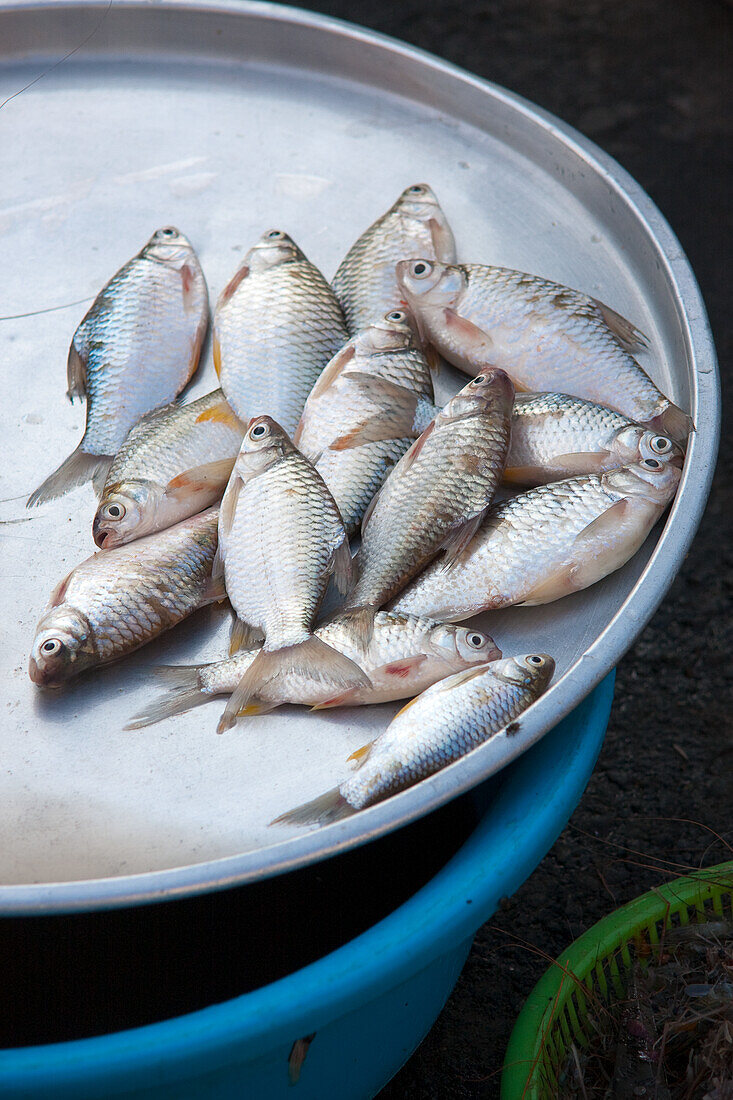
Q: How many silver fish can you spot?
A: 13